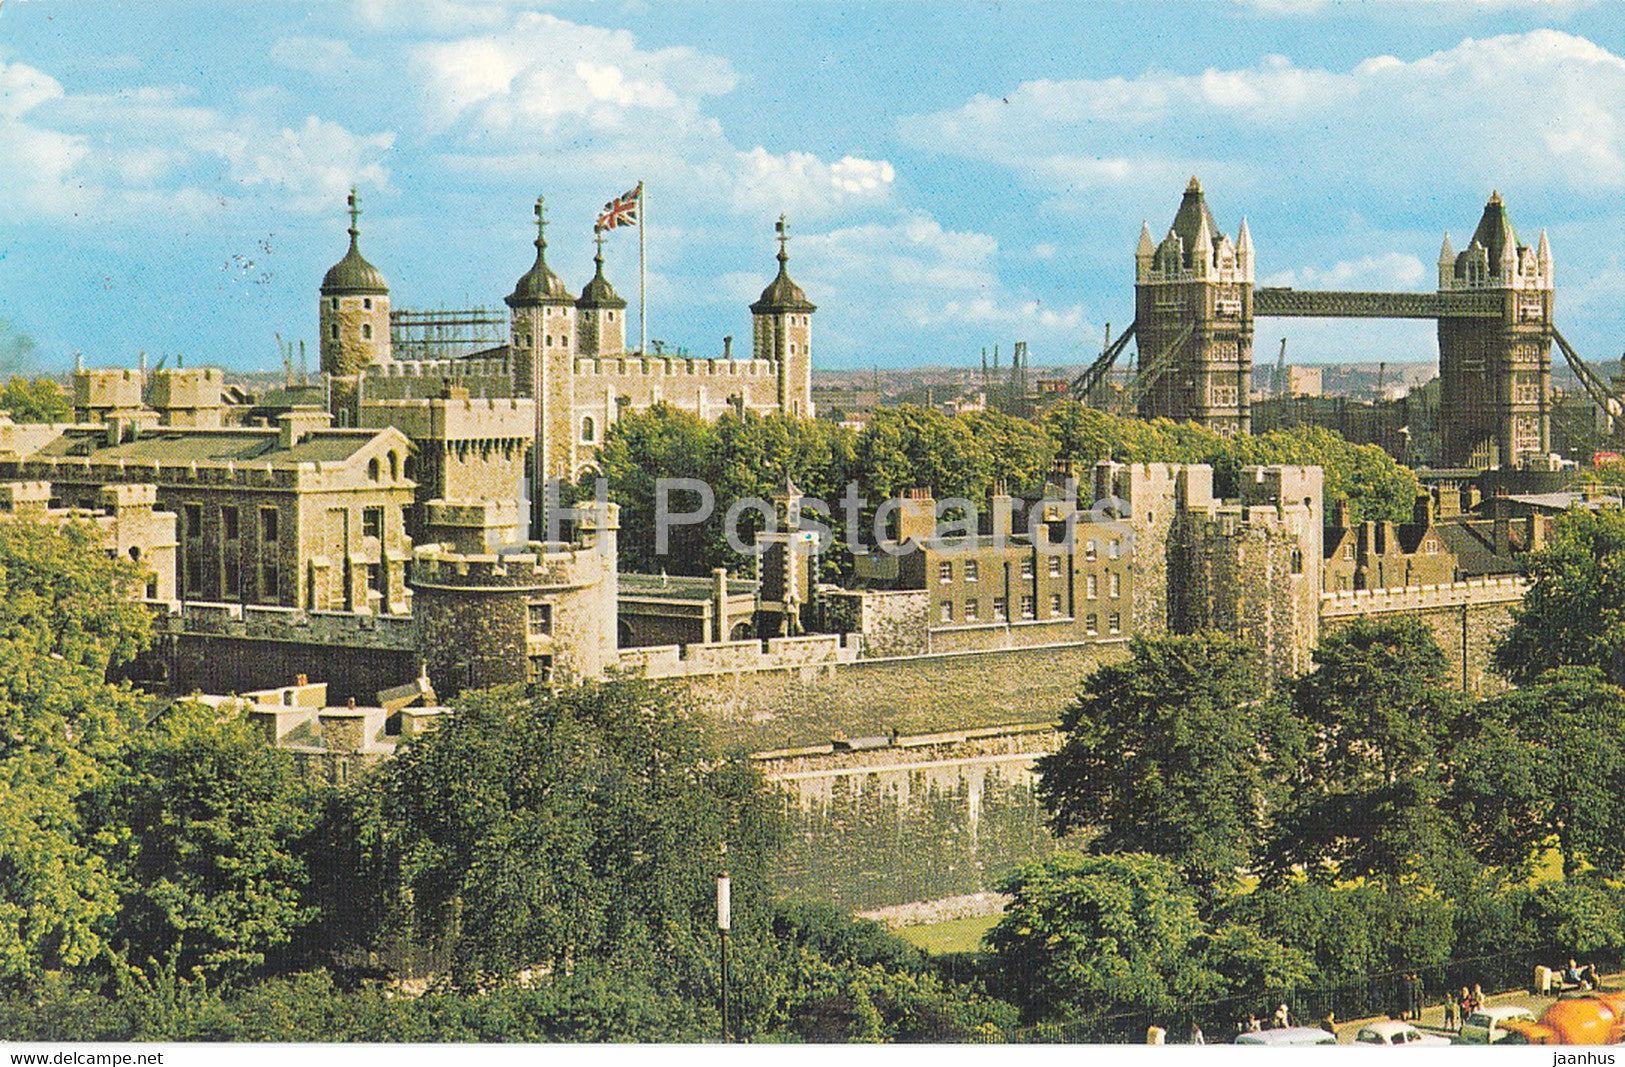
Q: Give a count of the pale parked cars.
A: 3